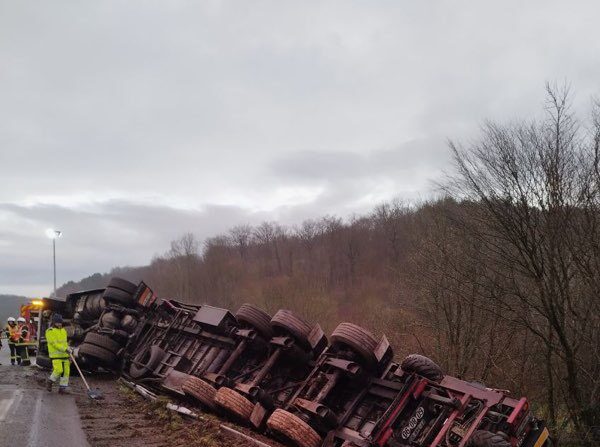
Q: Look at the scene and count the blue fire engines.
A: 0